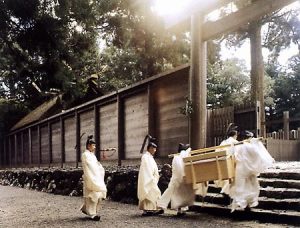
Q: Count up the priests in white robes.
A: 5